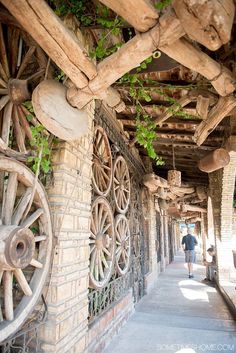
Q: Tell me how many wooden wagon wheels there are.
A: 6